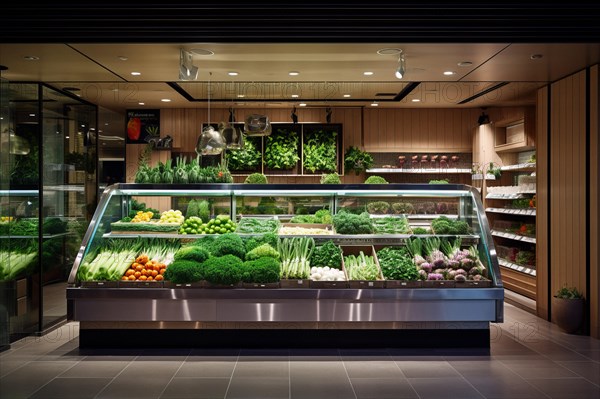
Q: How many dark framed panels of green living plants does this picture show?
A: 3